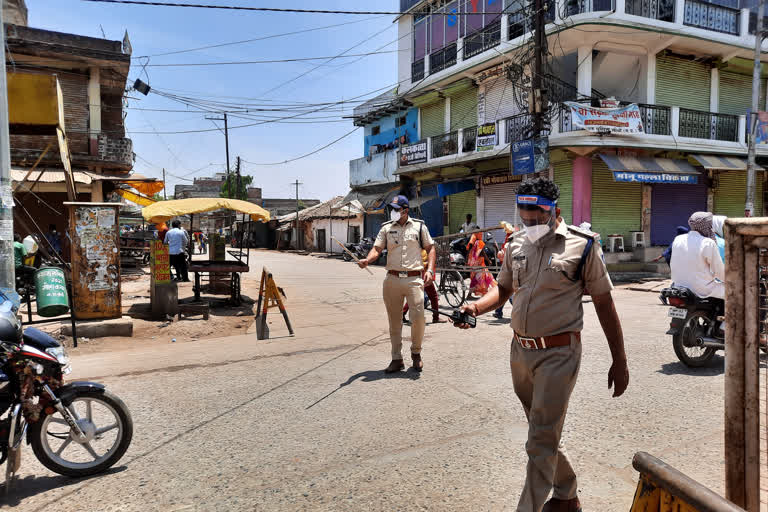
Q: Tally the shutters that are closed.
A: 11